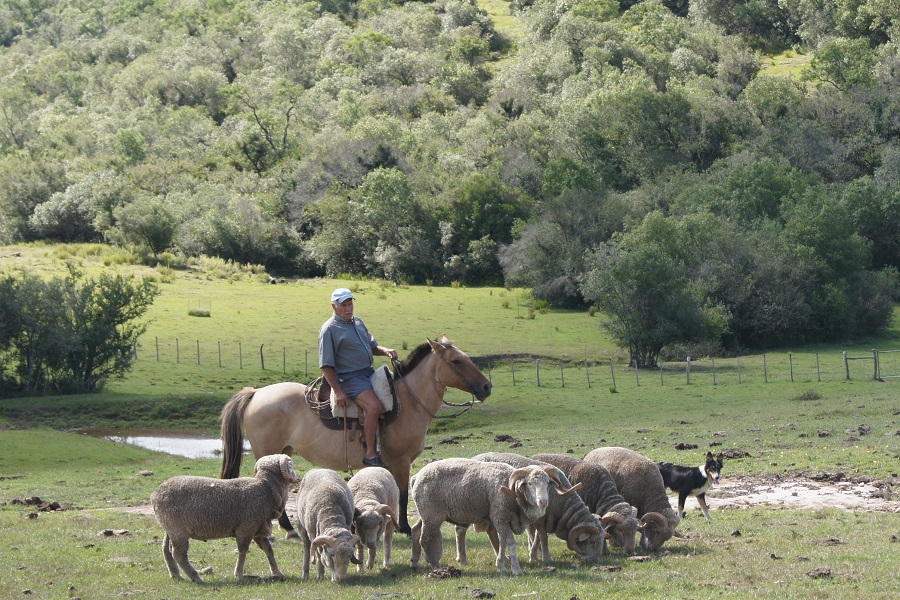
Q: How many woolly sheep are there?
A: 7